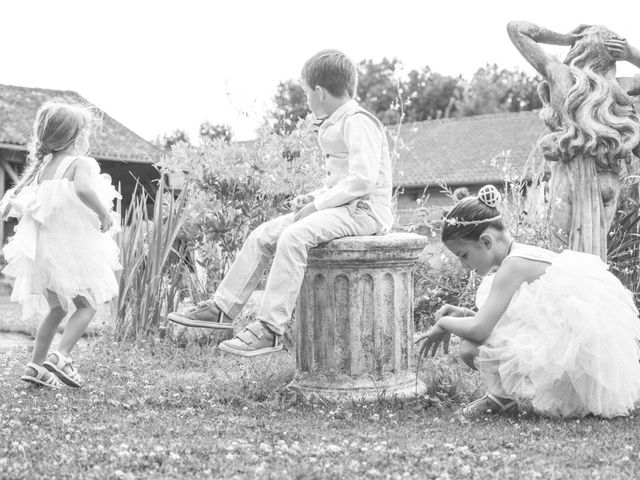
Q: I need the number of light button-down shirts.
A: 1